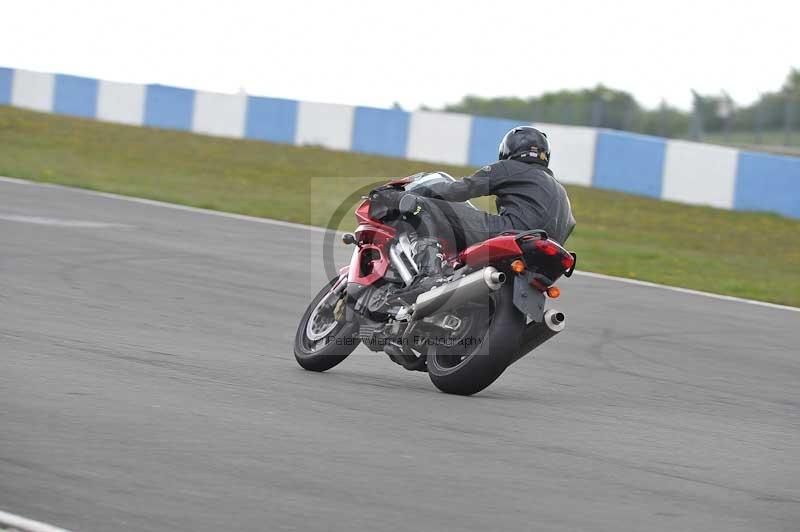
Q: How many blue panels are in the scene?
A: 8